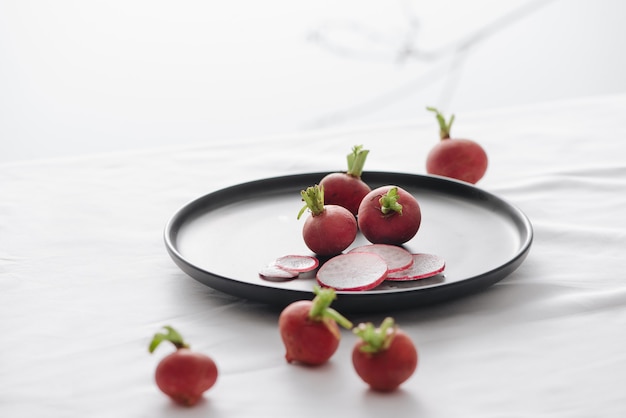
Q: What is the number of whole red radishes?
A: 7